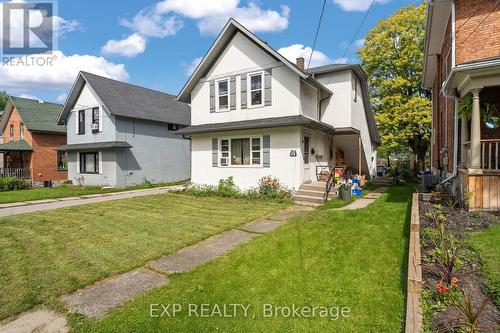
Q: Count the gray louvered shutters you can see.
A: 6